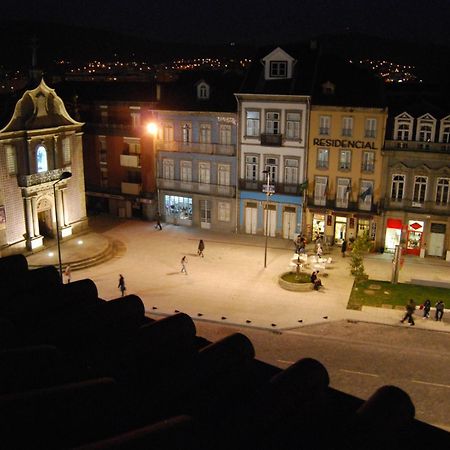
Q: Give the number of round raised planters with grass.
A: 1